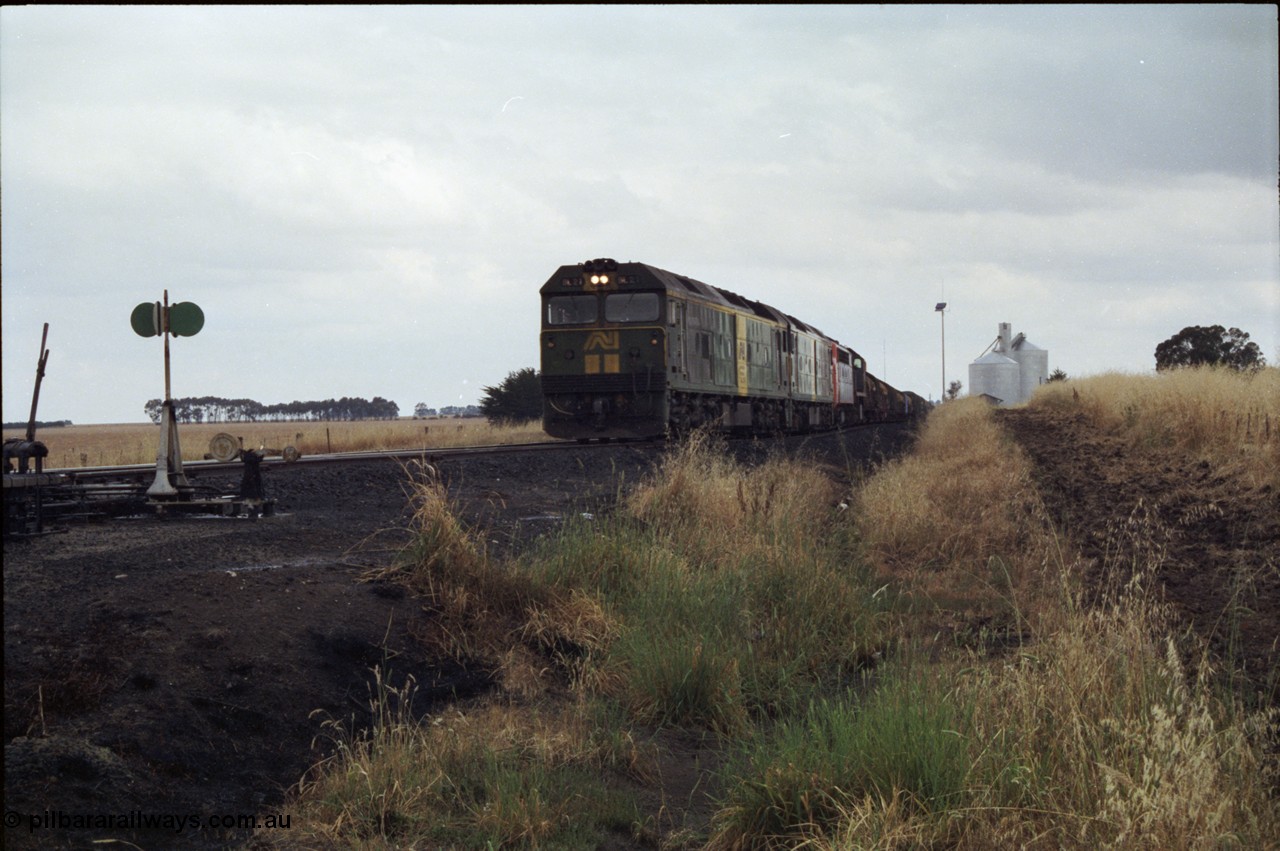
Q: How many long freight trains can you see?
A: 1